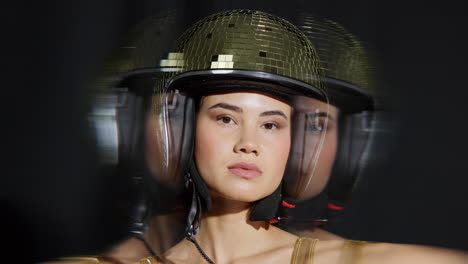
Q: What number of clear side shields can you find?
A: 2